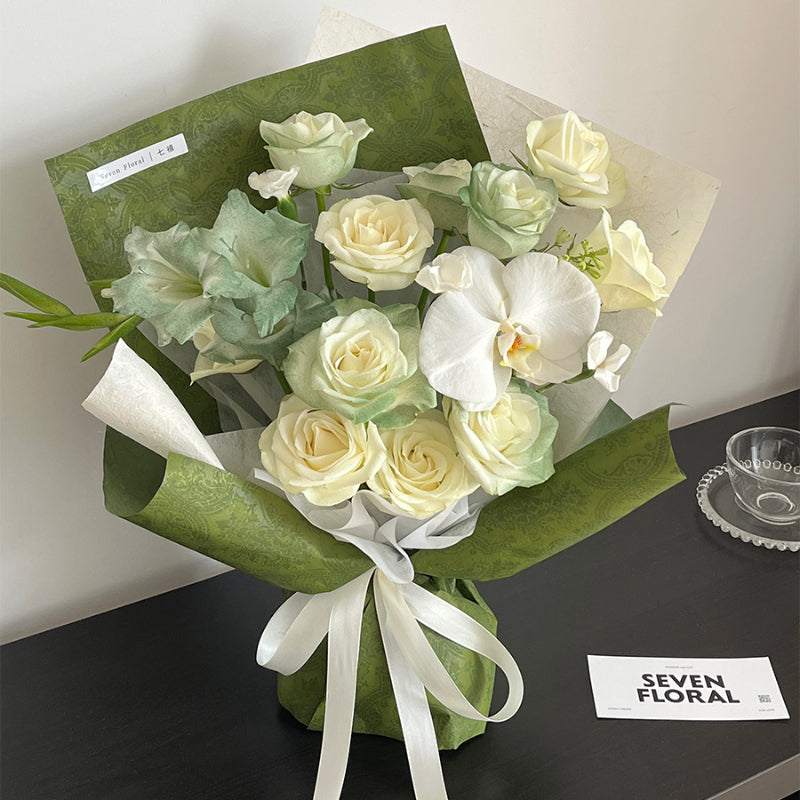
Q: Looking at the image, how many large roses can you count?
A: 10